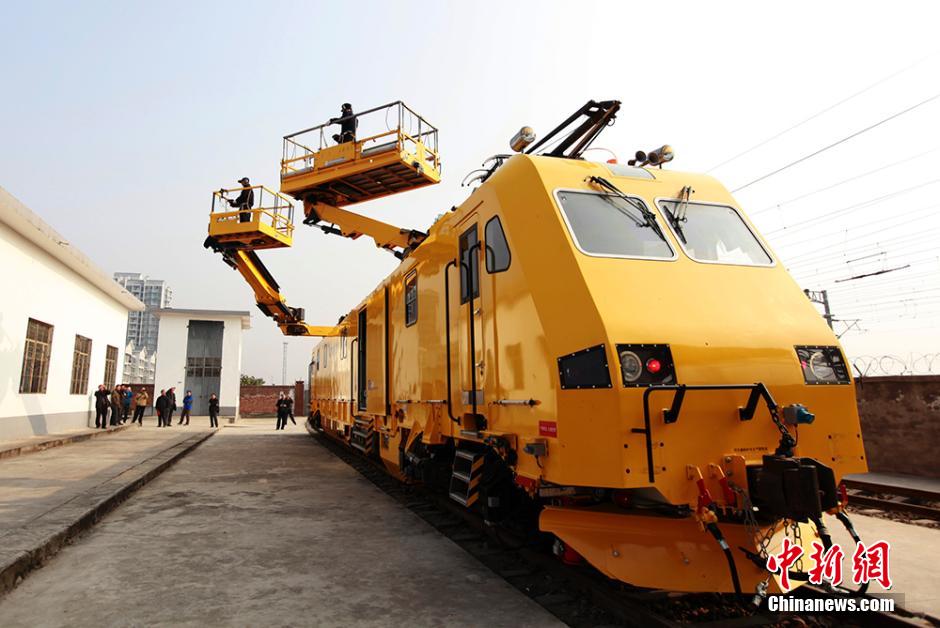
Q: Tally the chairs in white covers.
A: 0